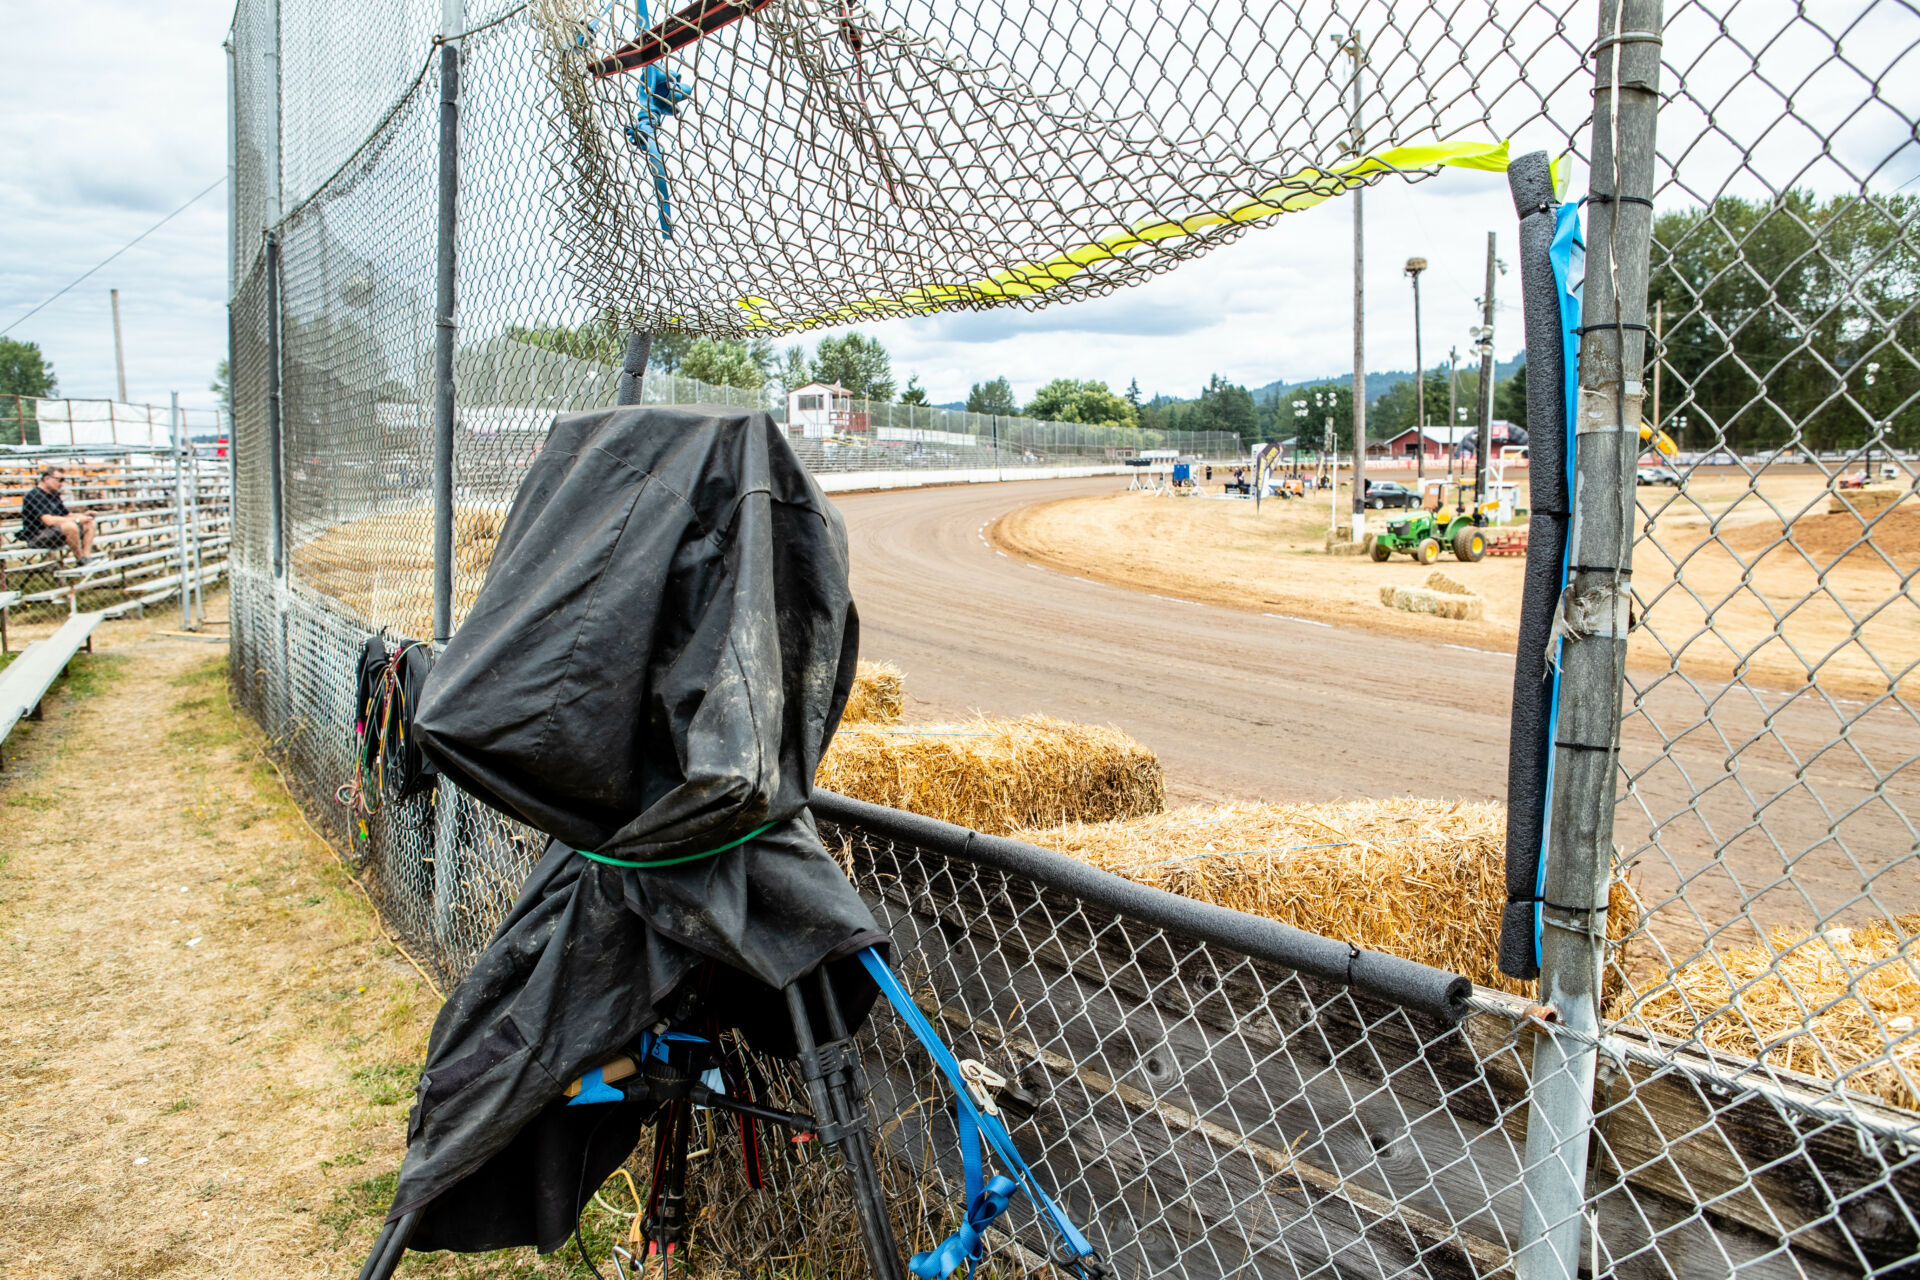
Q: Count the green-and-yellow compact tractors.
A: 1